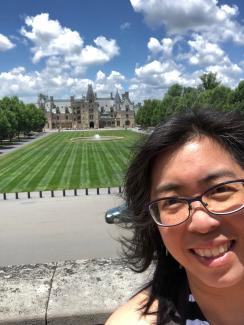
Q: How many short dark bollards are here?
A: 11